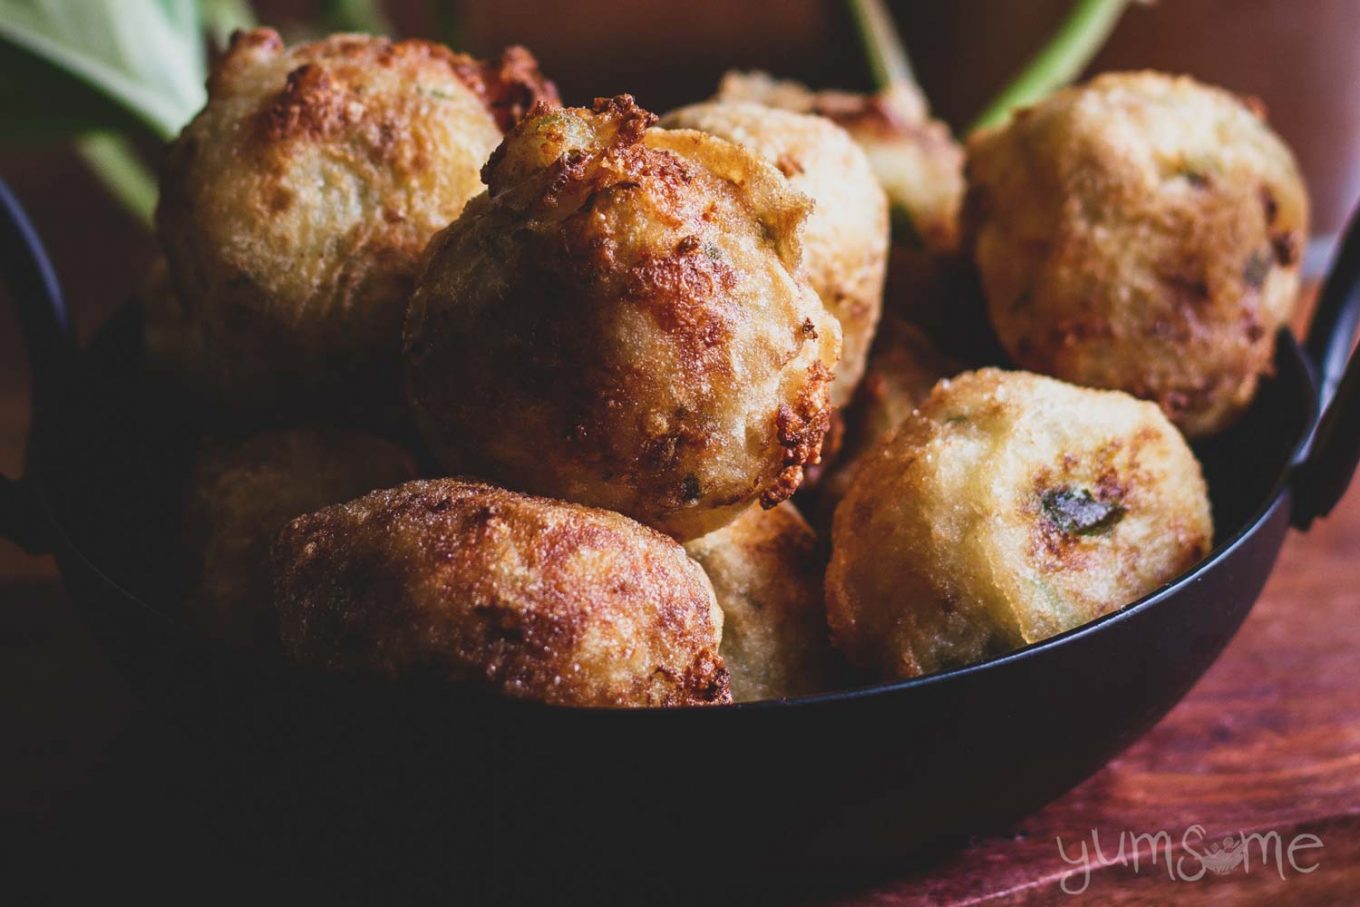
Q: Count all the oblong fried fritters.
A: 1